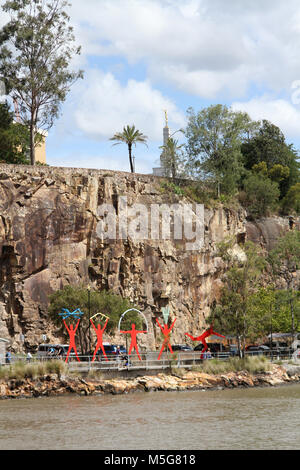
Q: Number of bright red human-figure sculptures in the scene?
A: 5